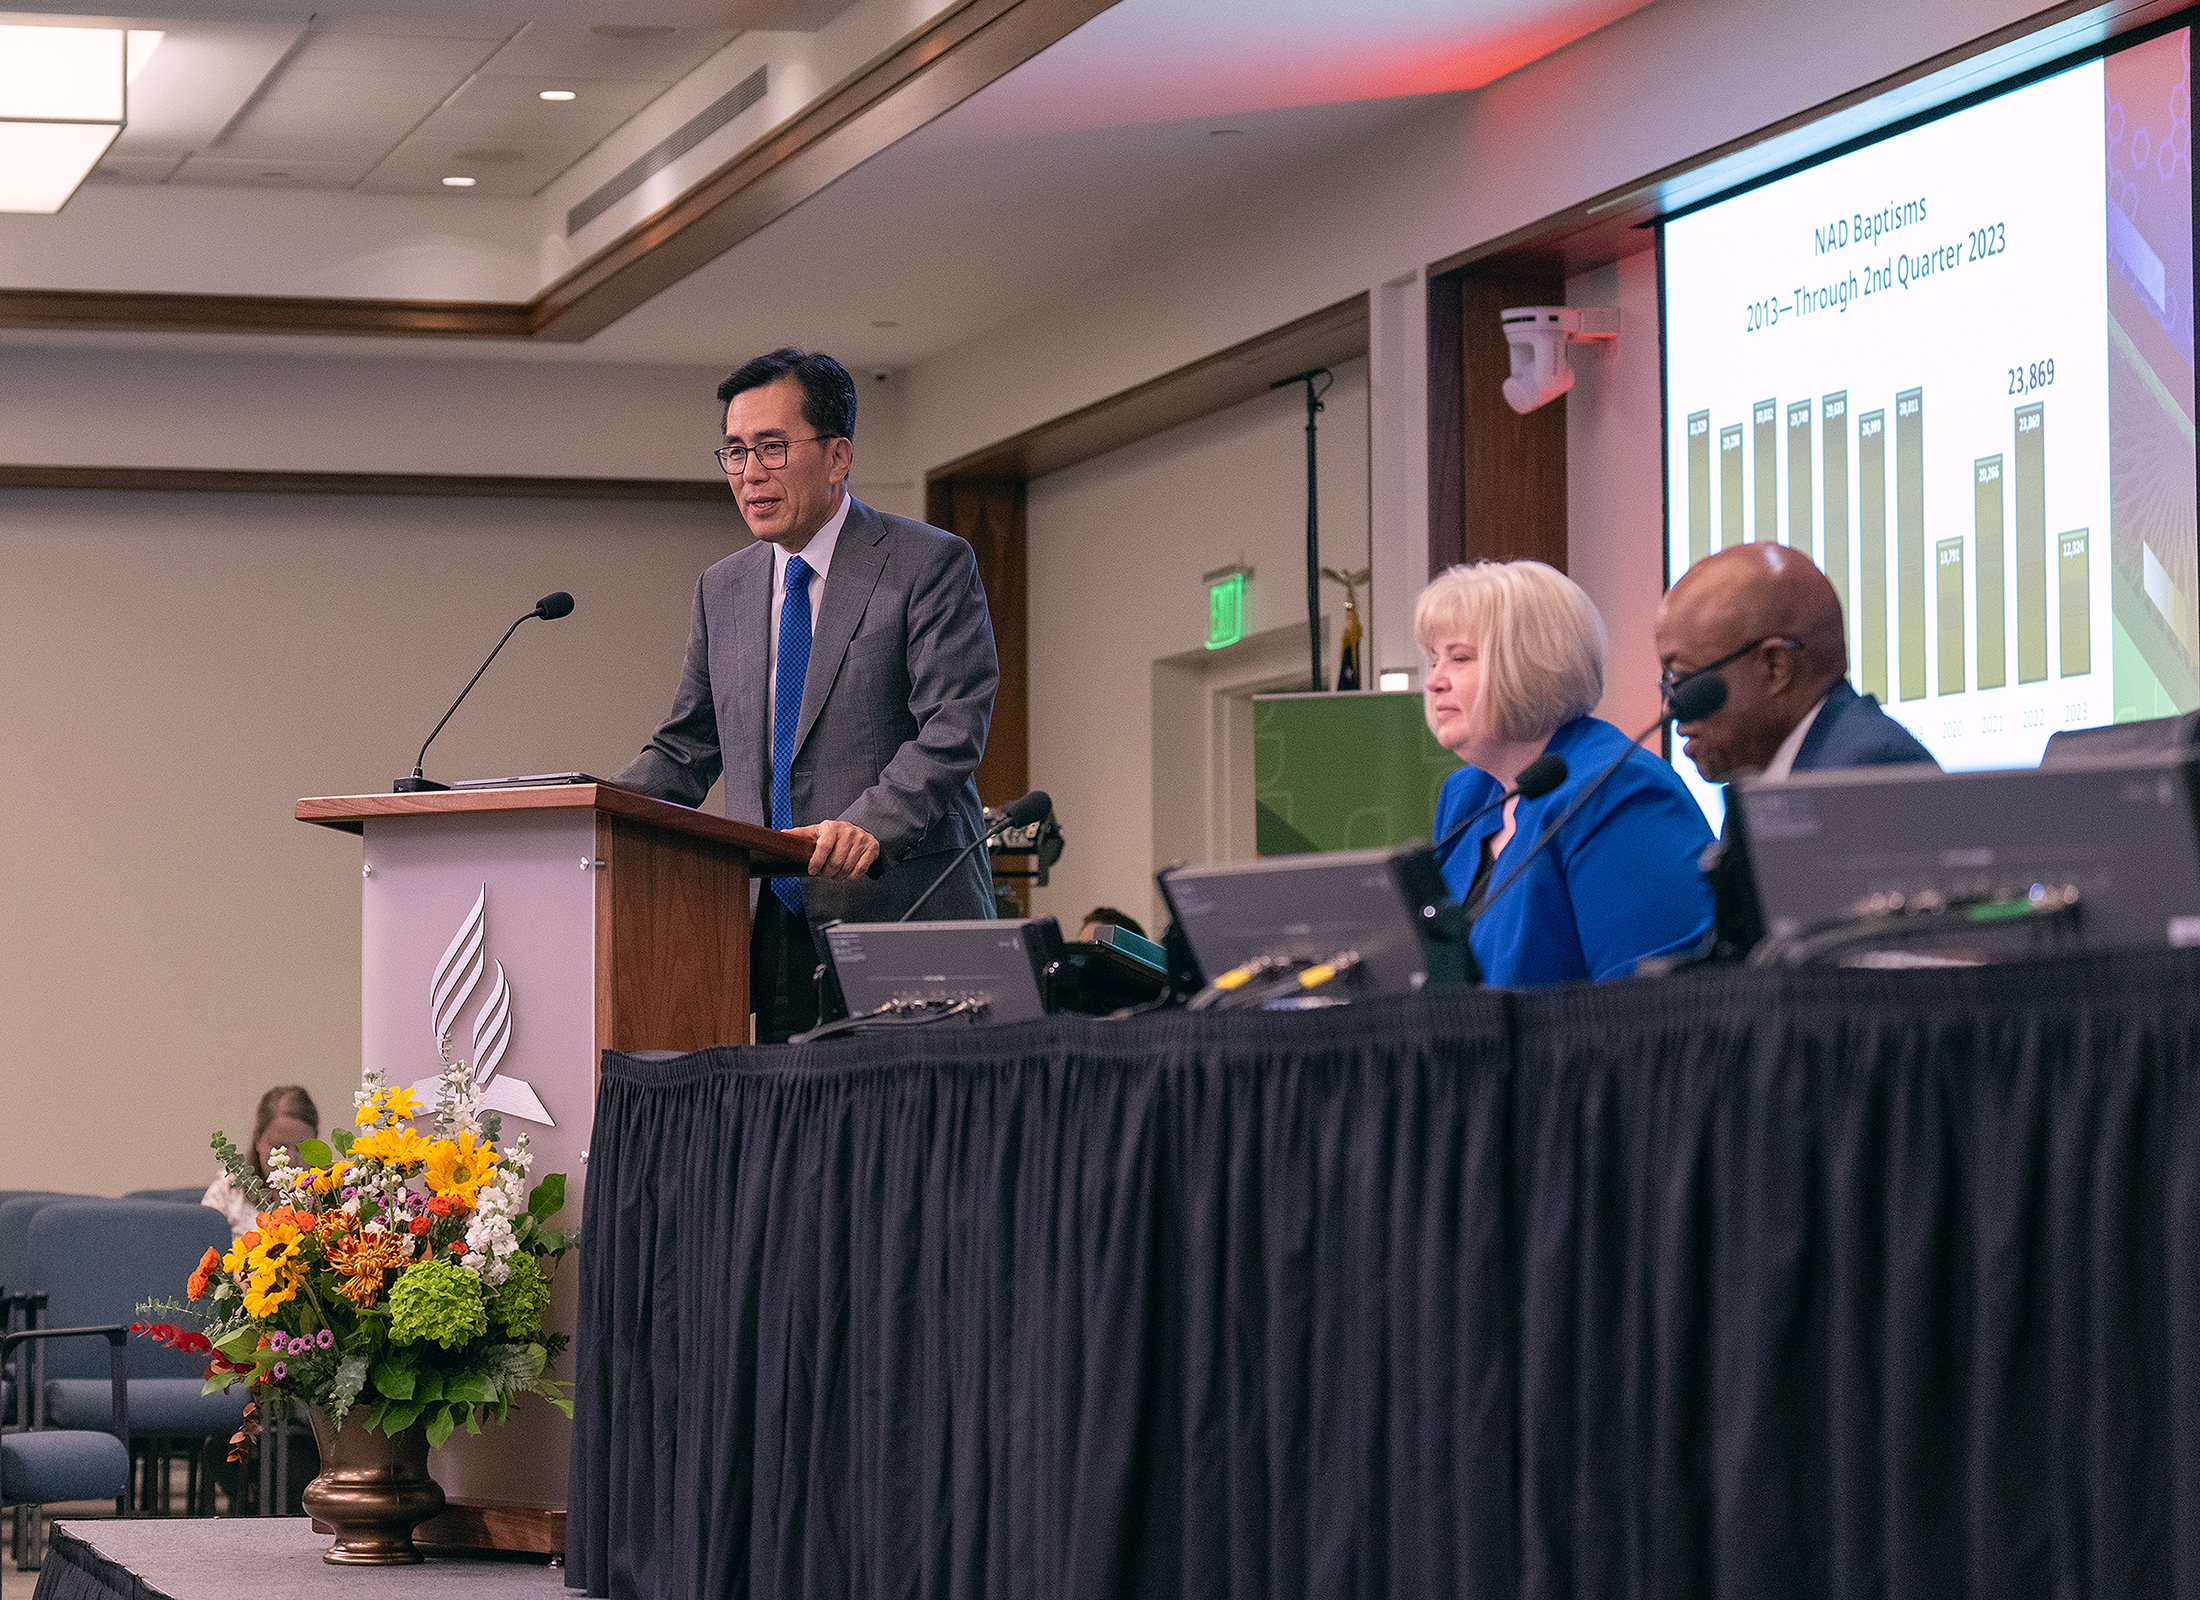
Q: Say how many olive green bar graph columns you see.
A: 11